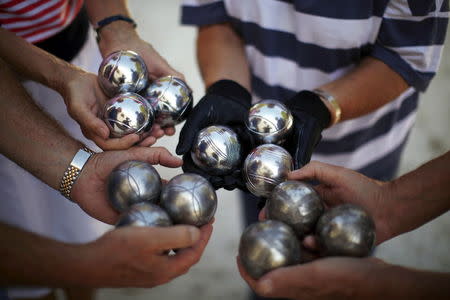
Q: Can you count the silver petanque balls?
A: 12